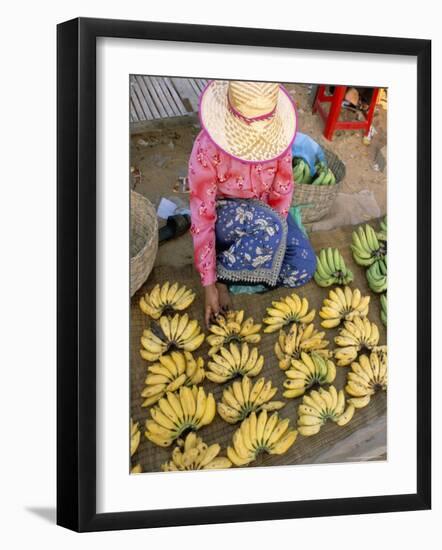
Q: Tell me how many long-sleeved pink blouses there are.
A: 1